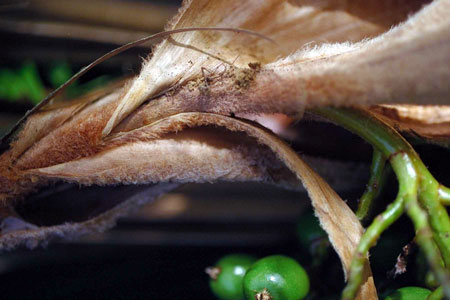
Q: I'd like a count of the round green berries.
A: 3